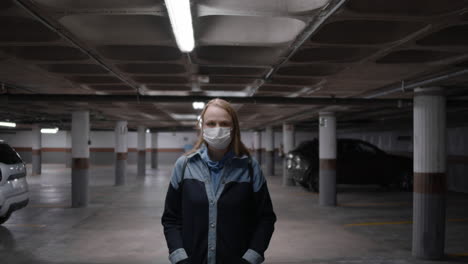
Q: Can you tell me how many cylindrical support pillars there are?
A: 10